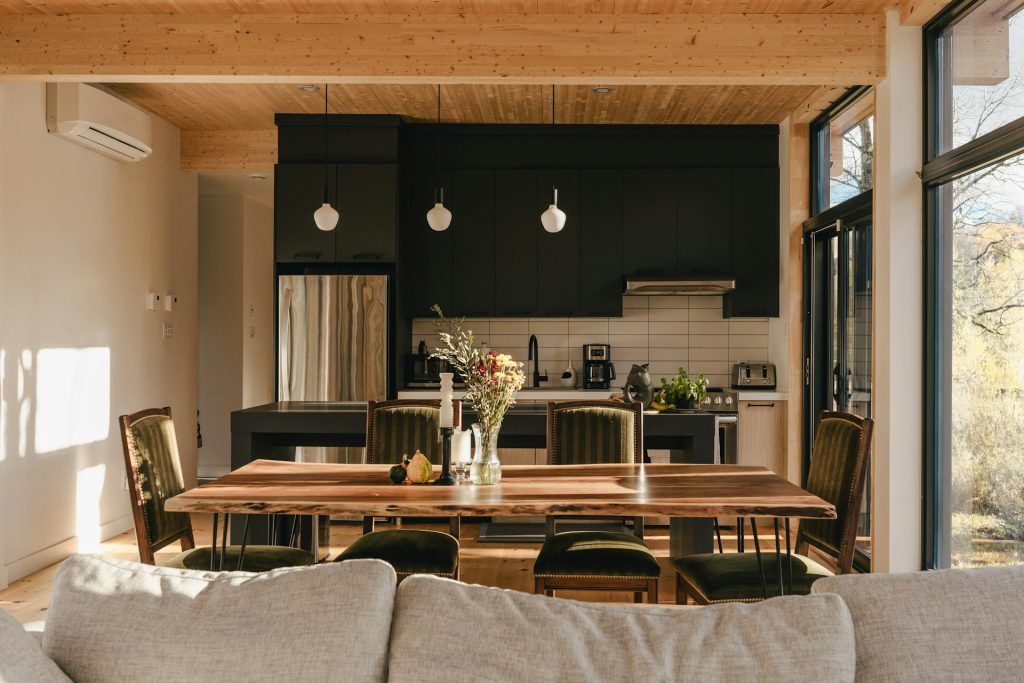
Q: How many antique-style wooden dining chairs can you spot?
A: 4